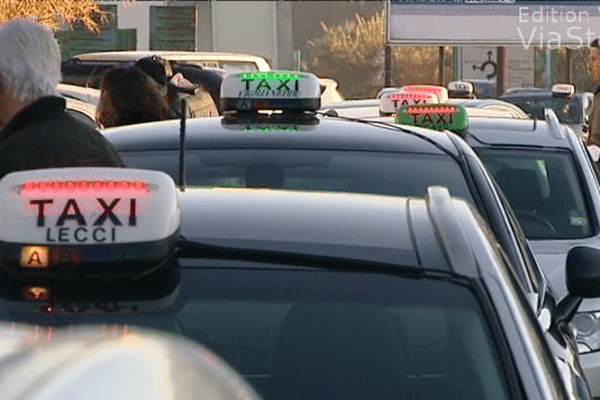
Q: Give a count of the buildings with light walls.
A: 1